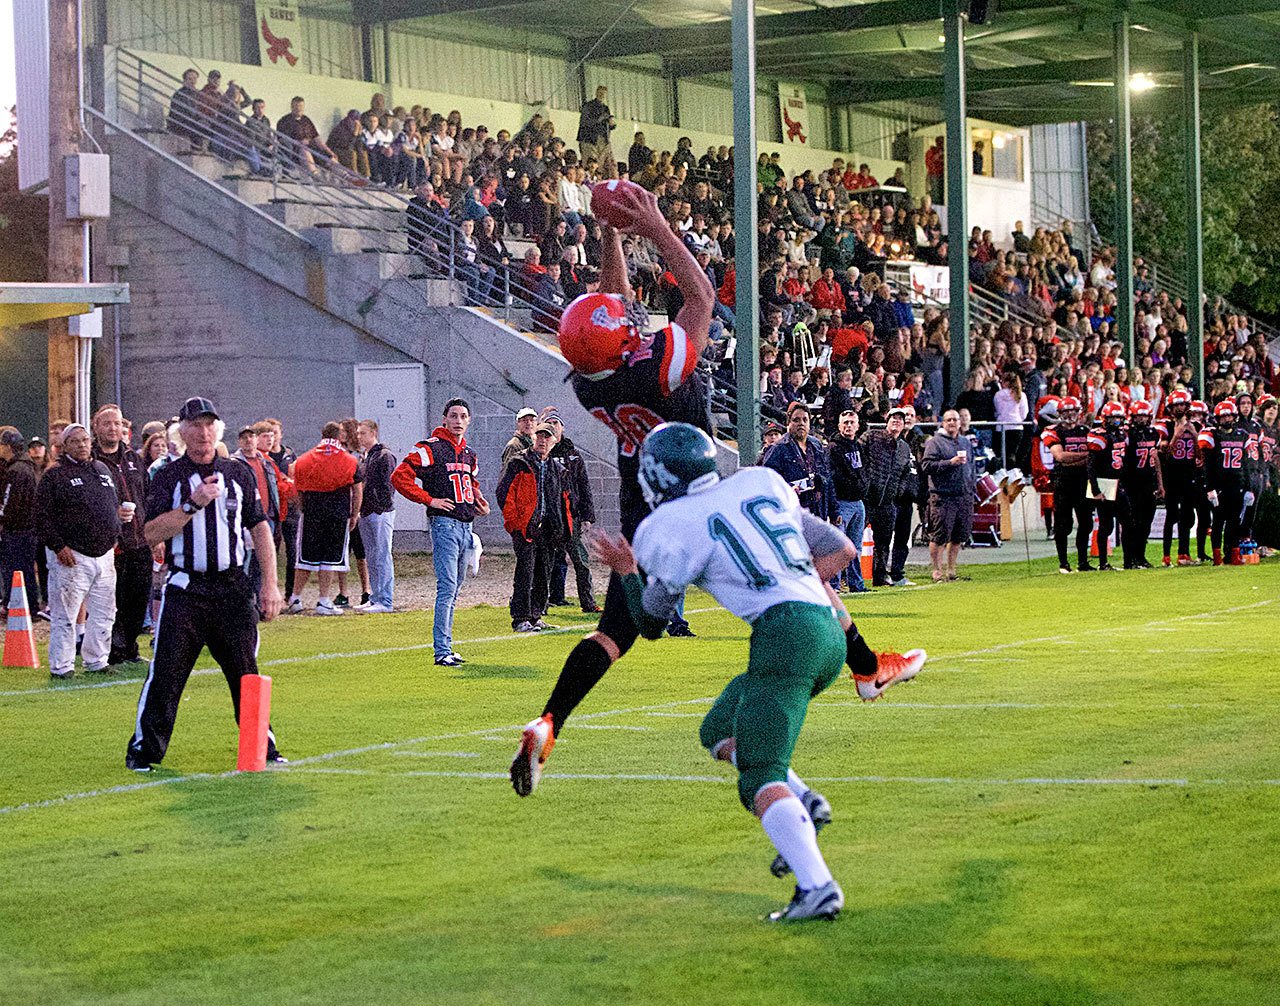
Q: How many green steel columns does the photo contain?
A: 4